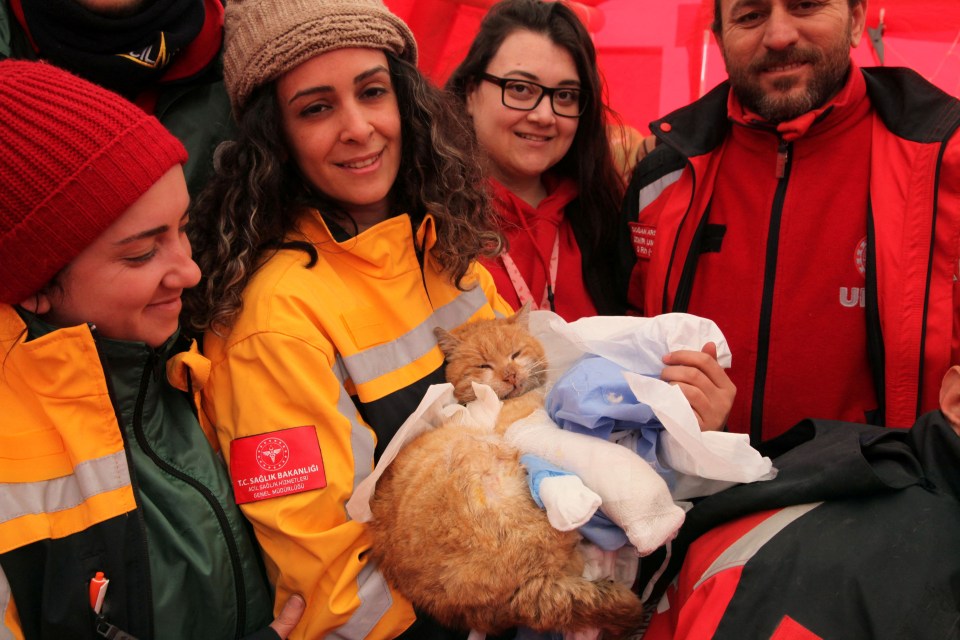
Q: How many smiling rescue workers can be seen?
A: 4